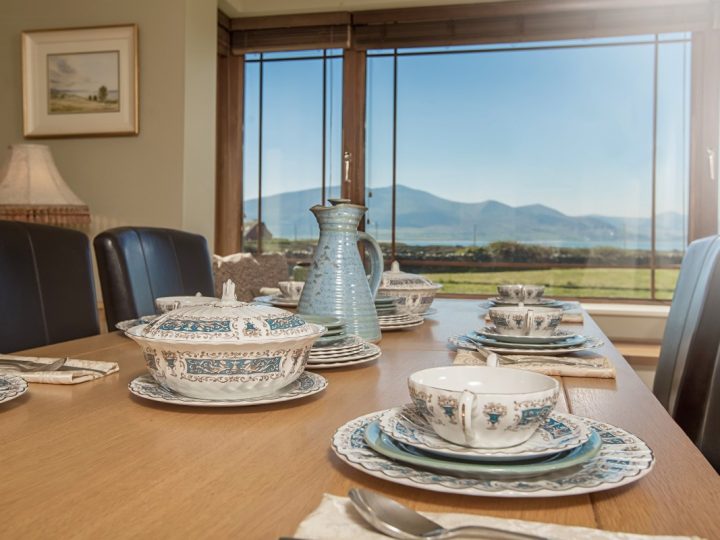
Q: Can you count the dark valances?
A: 2